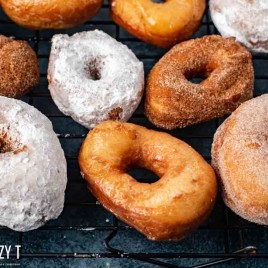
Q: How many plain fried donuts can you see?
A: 3